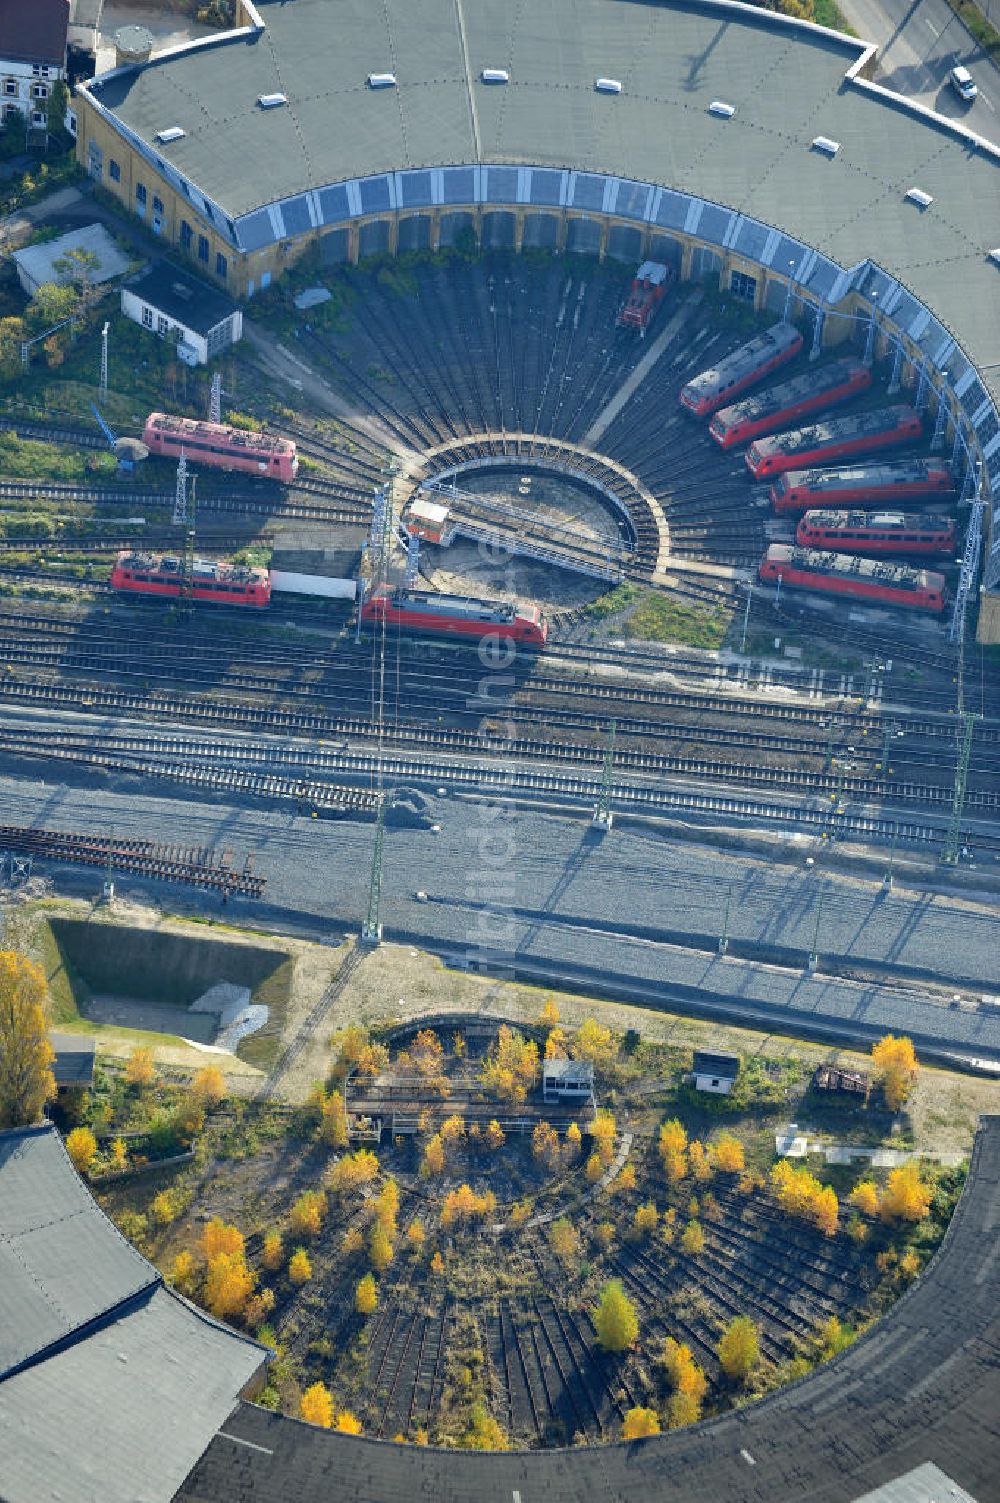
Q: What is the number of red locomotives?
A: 10